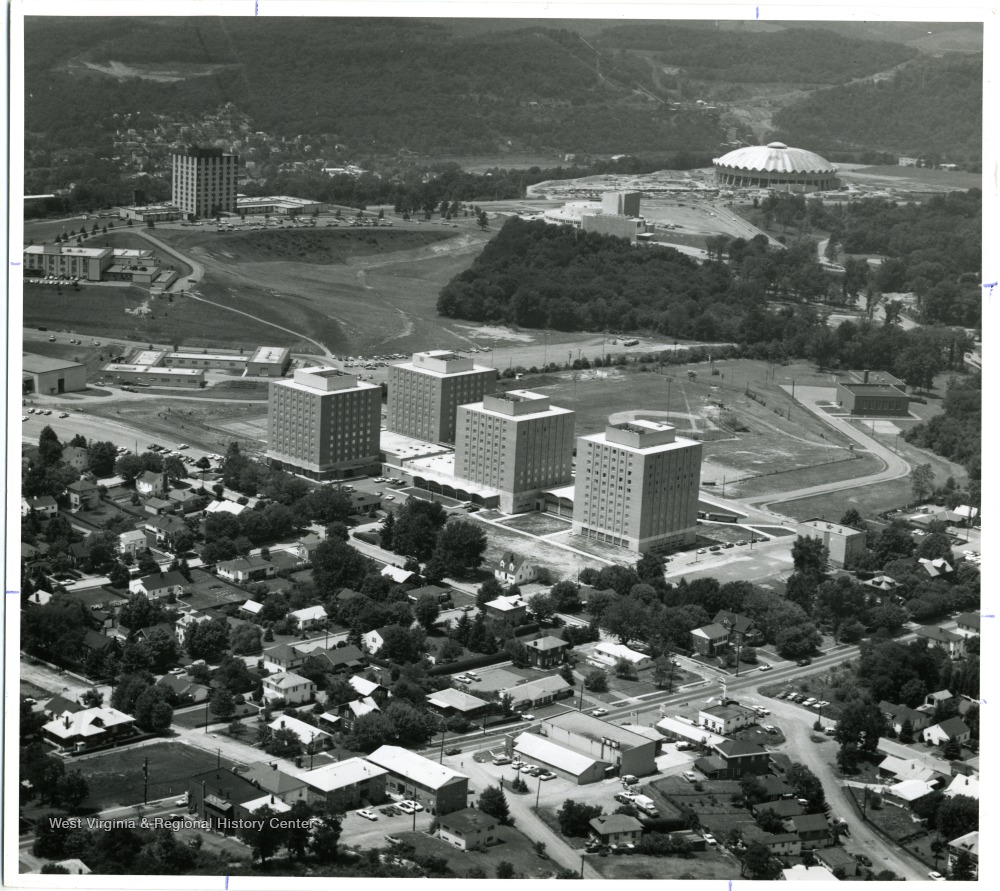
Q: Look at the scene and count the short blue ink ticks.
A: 8